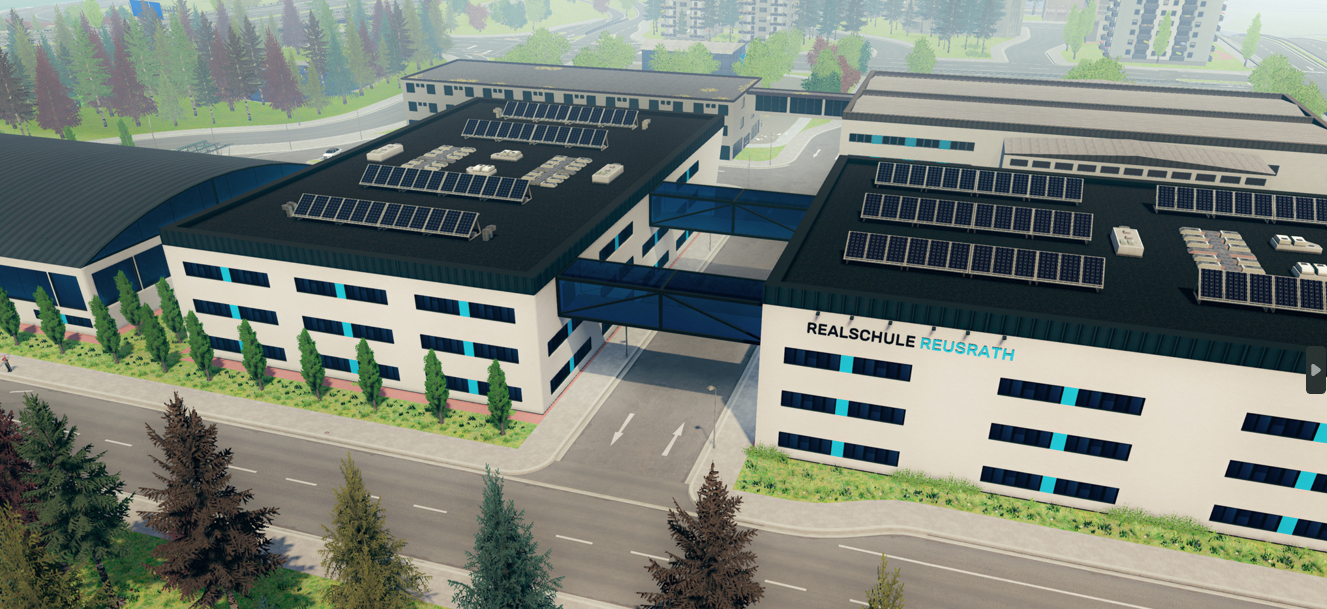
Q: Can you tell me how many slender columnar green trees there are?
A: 12